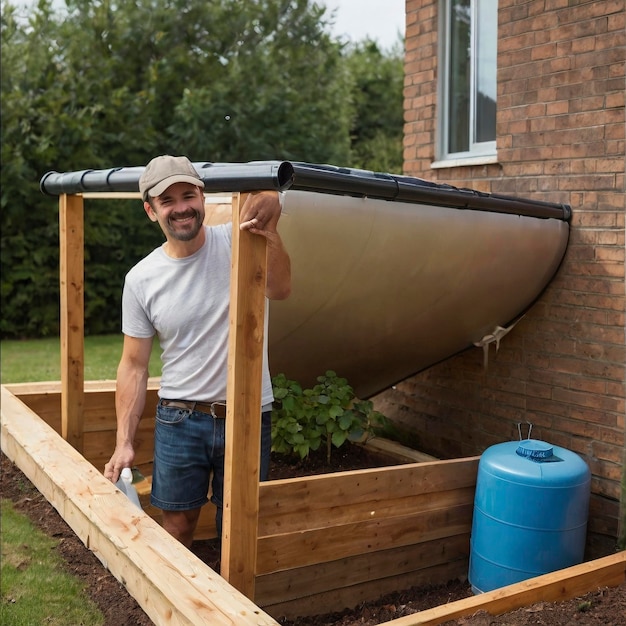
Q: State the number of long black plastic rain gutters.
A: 2